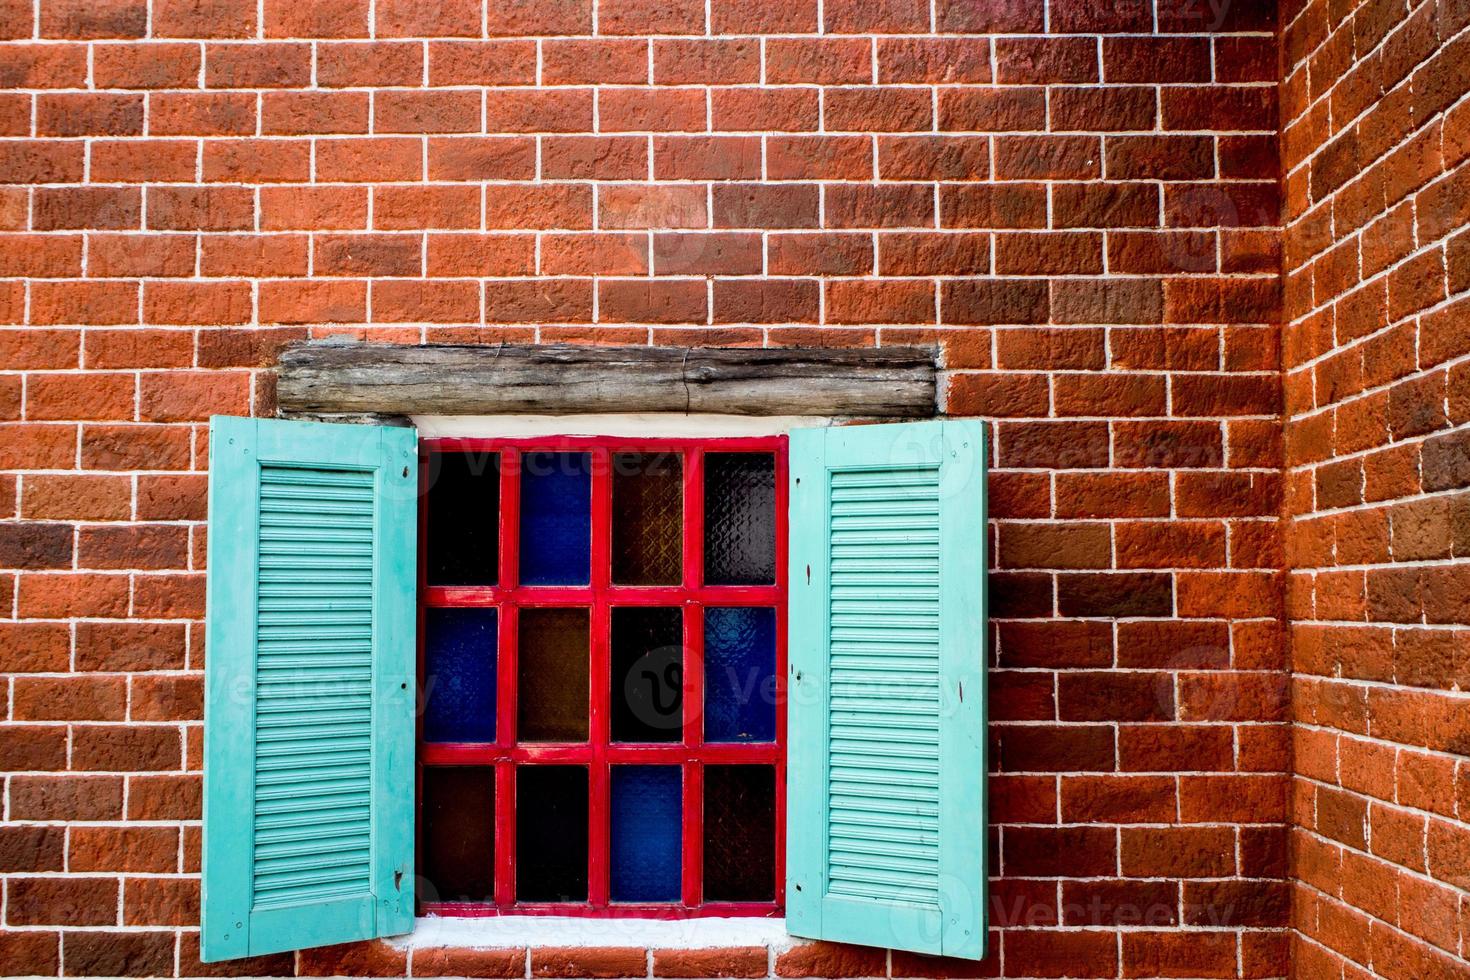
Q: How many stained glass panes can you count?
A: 12